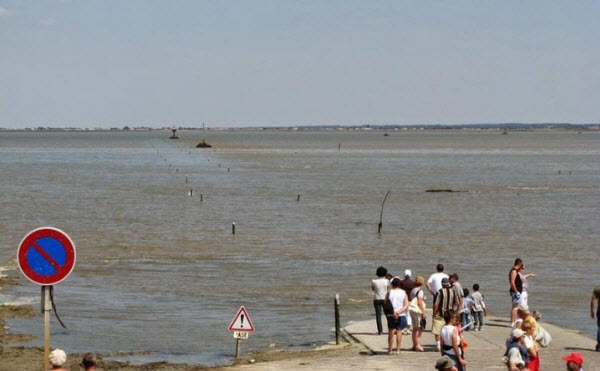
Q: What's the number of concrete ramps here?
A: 1